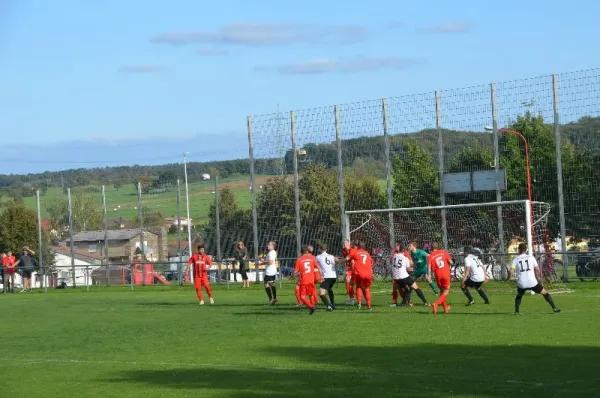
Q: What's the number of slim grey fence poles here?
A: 13